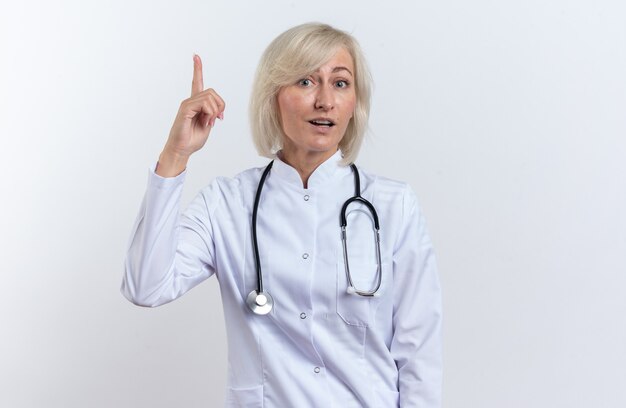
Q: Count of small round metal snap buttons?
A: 4